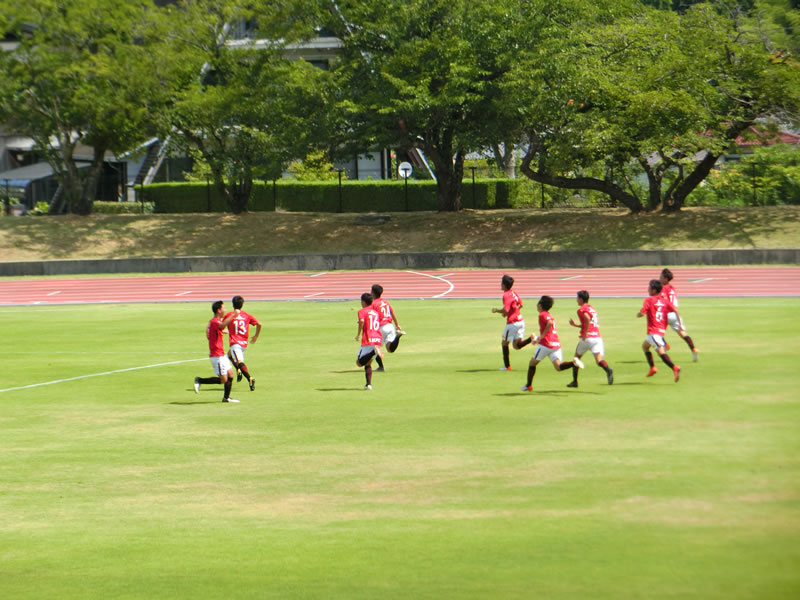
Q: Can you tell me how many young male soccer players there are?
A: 9